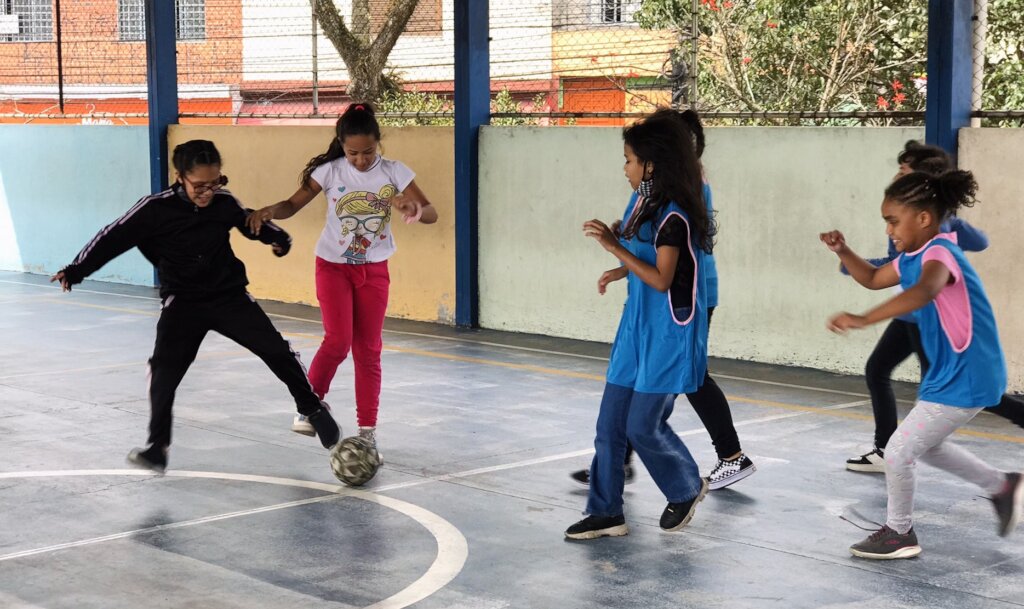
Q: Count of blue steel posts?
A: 3